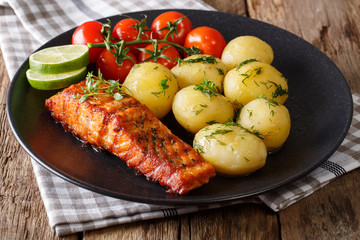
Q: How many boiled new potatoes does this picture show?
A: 7